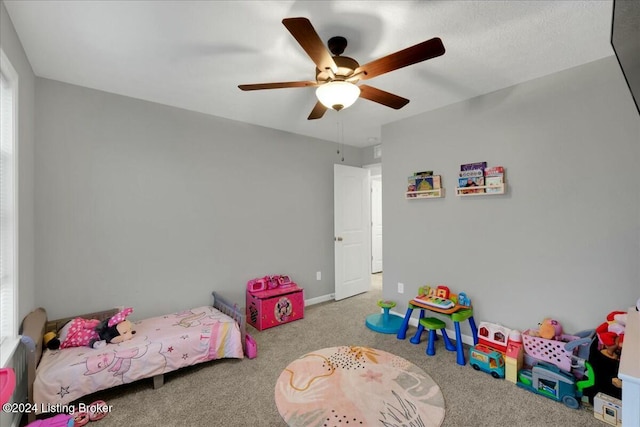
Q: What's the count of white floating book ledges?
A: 2